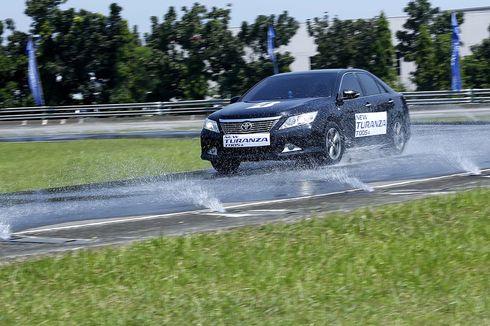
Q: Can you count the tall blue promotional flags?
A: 3